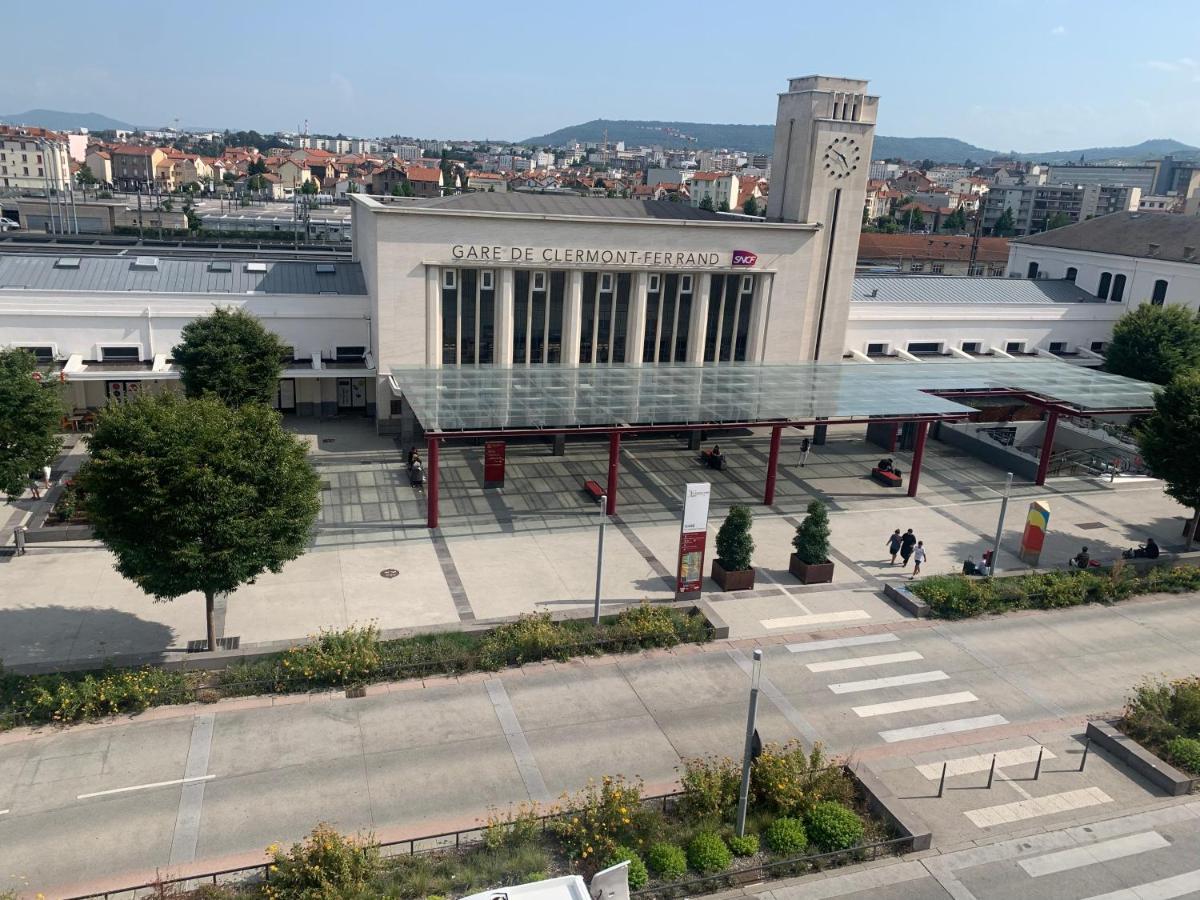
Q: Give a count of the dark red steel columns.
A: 5